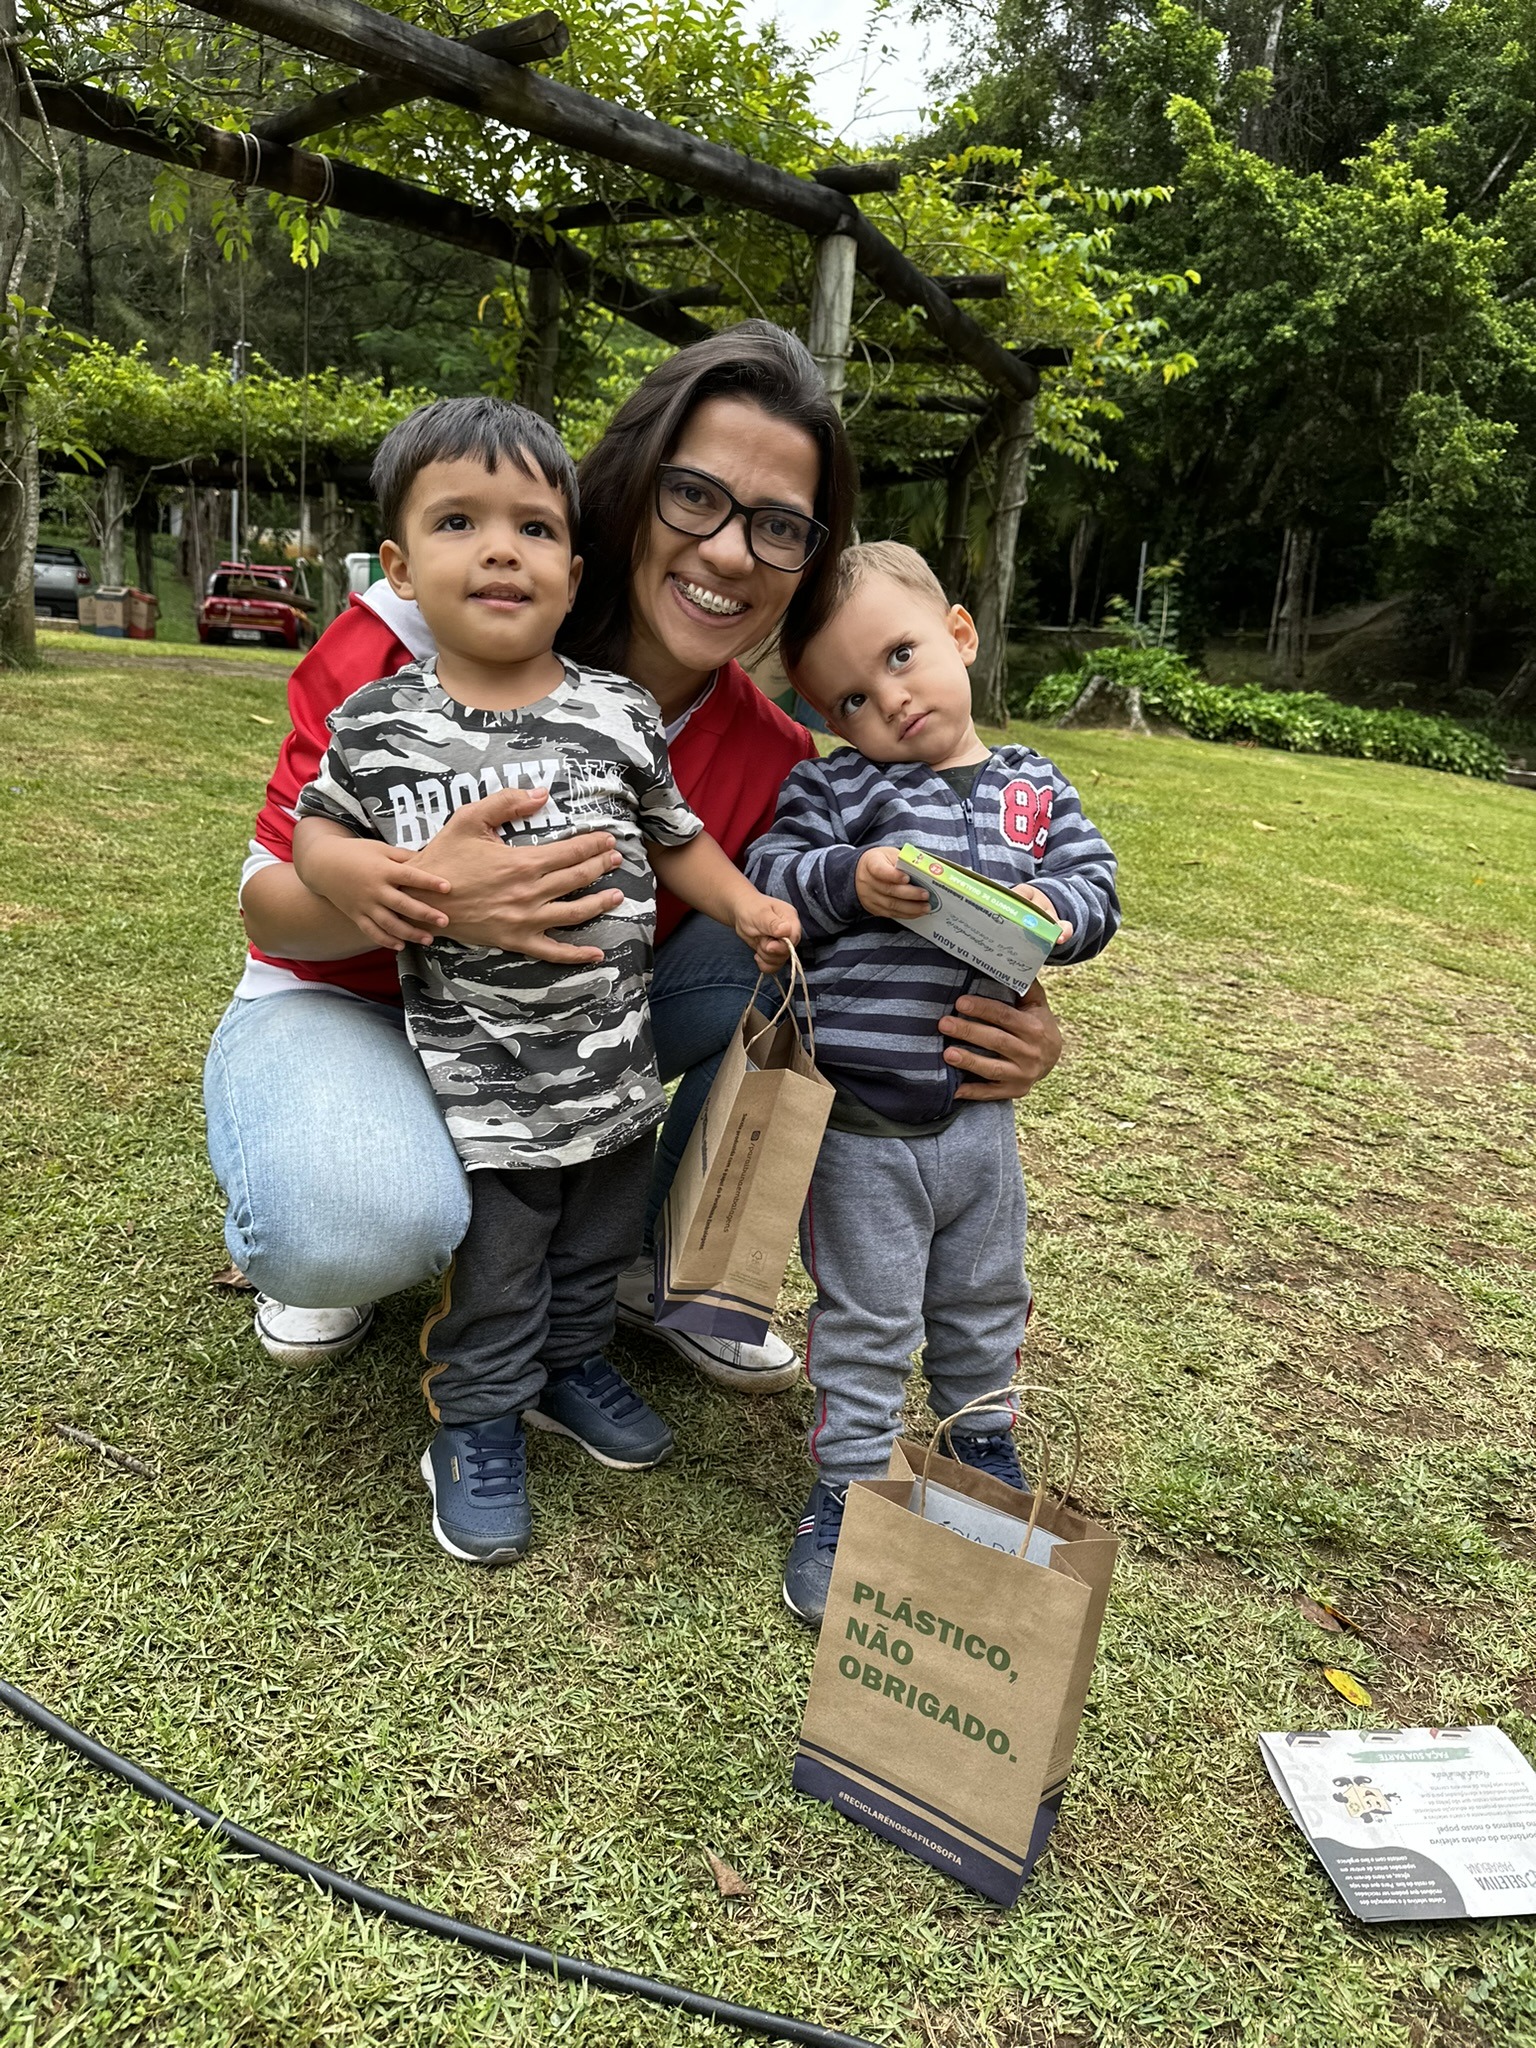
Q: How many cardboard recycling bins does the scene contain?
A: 3